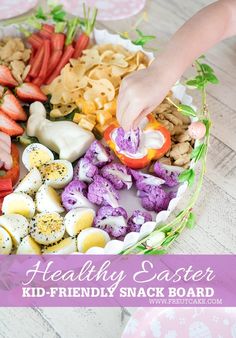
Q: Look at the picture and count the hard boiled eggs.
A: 12